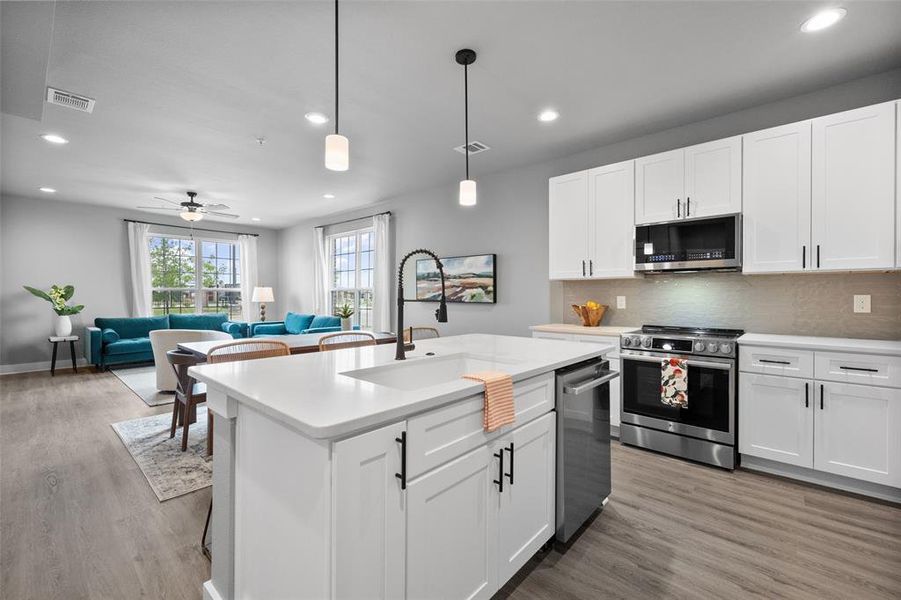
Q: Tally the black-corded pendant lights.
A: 2